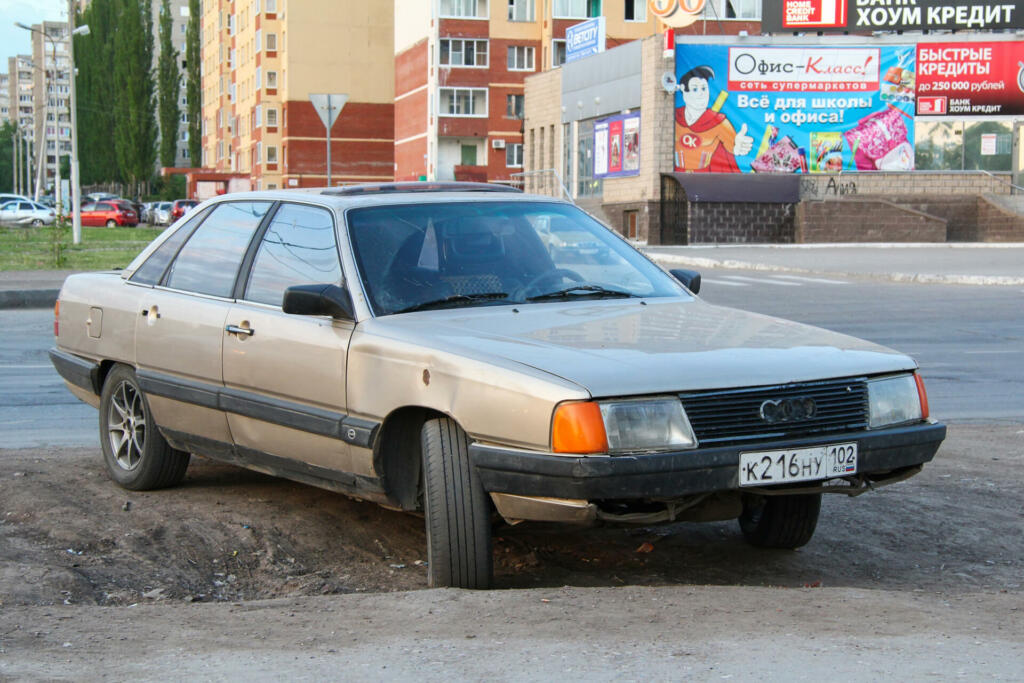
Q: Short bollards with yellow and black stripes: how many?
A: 0